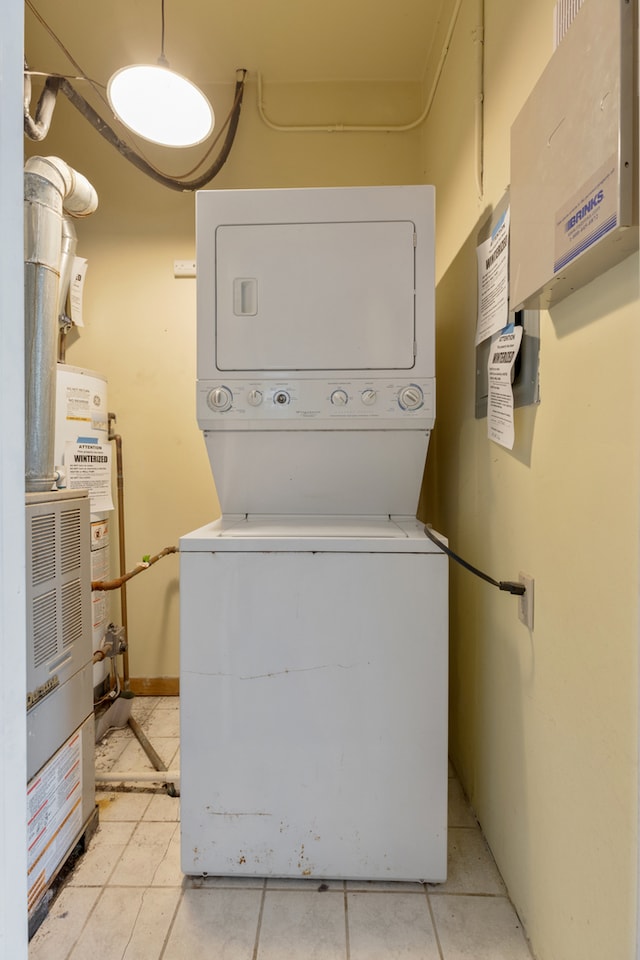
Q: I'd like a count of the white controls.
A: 5